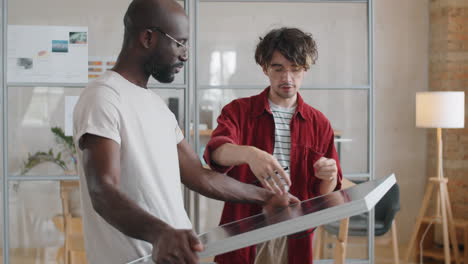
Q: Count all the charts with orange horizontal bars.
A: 1